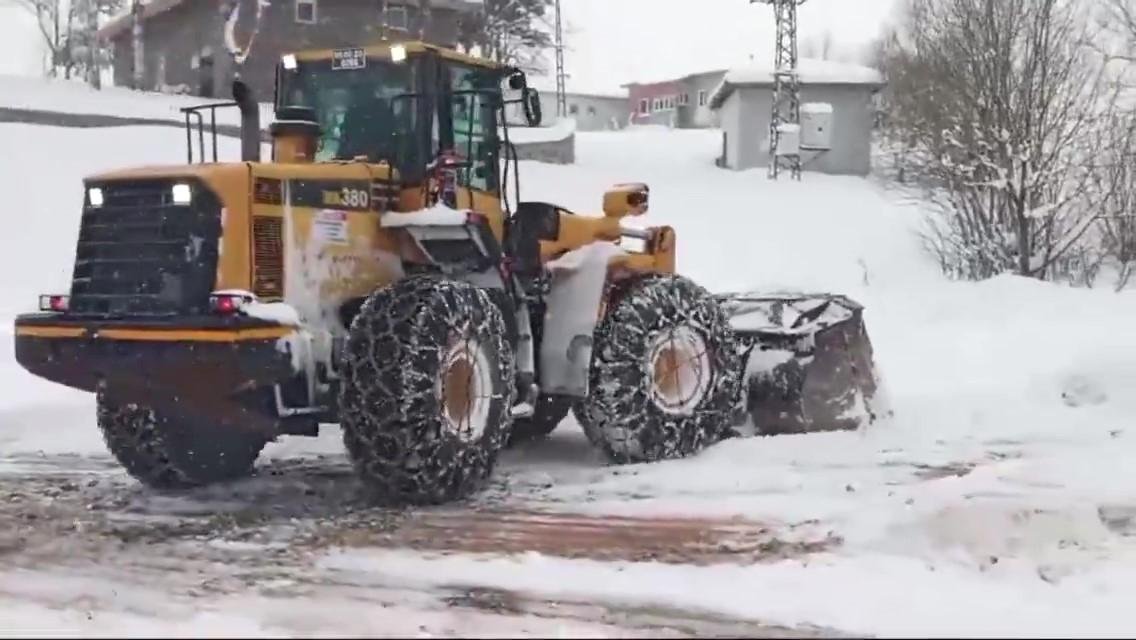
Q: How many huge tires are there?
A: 4